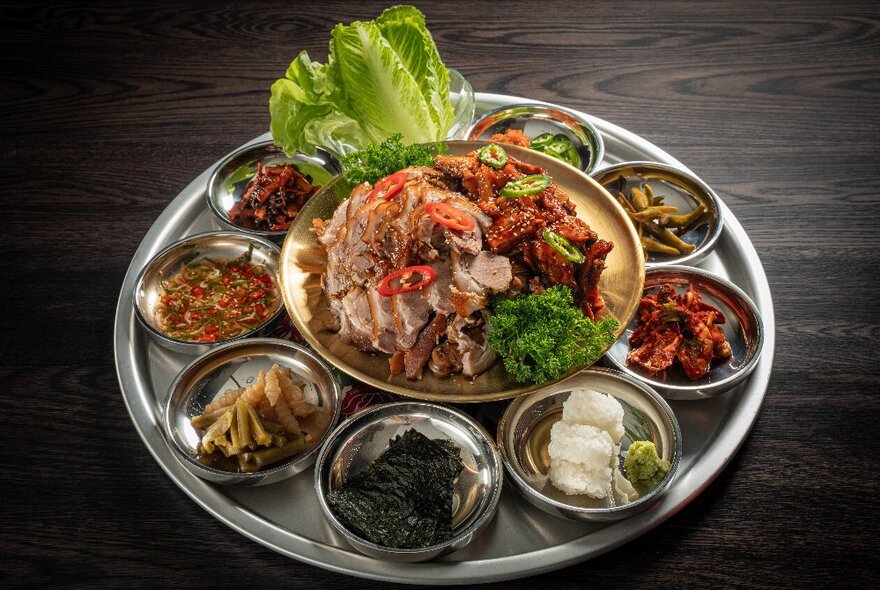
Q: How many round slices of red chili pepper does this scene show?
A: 3